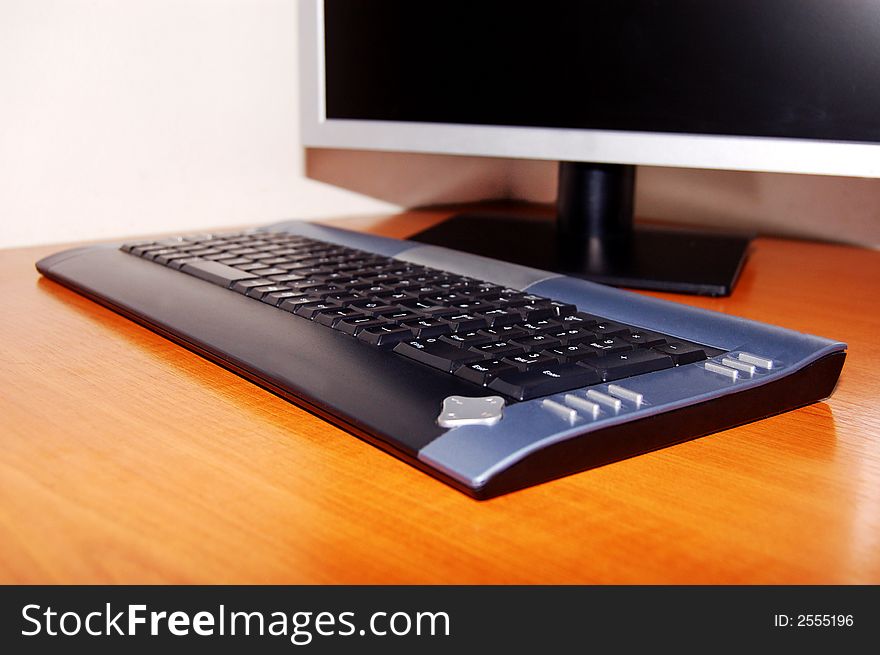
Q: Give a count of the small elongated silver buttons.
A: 7